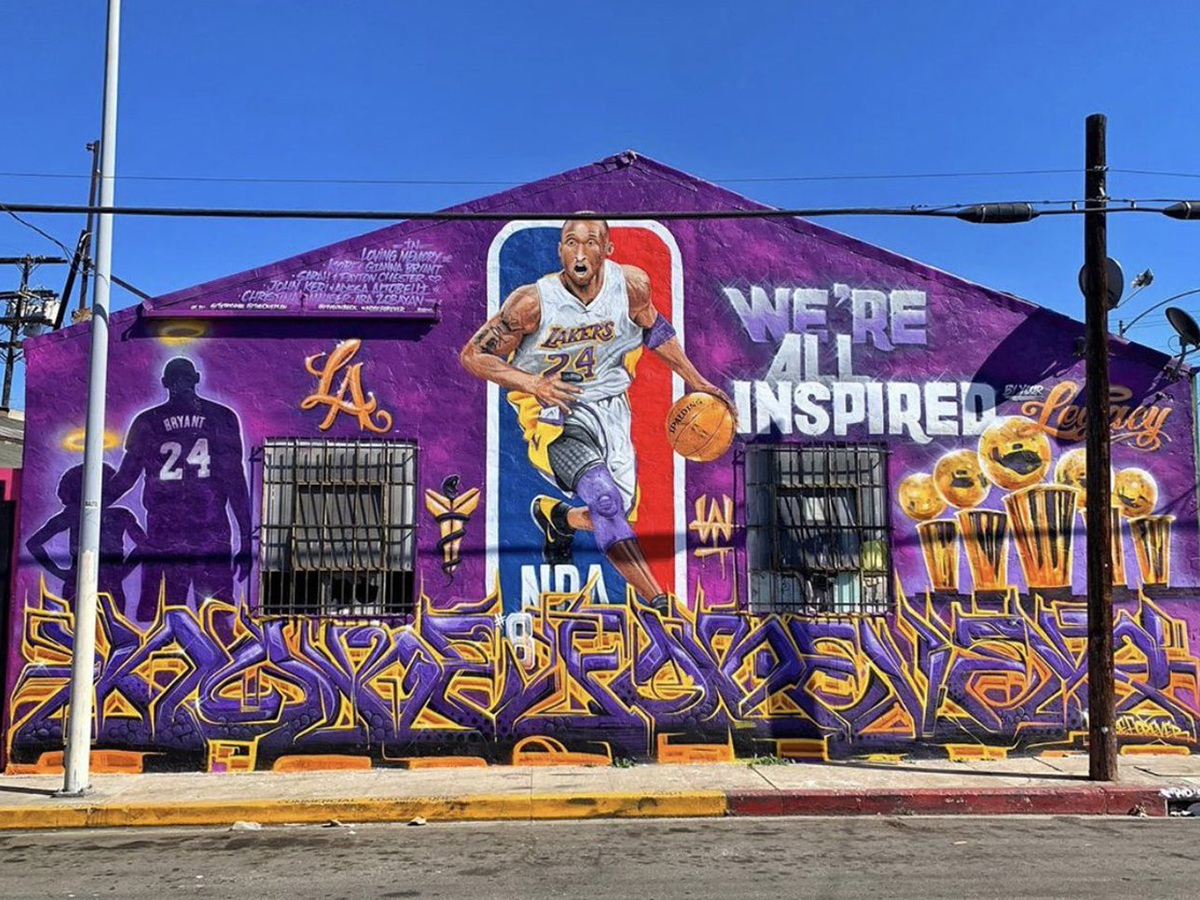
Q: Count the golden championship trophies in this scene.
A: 5